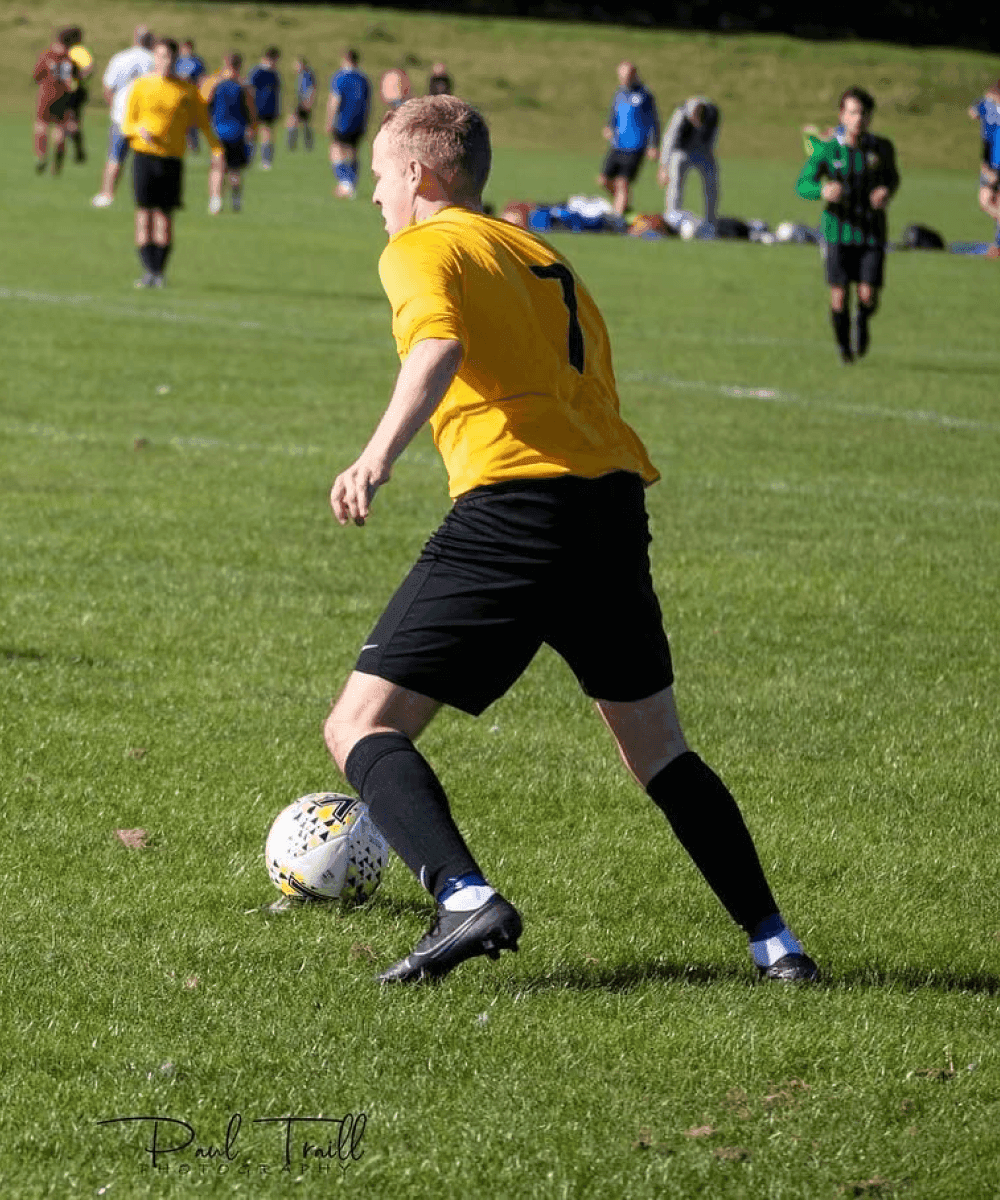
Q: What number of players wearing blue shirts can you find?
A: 7